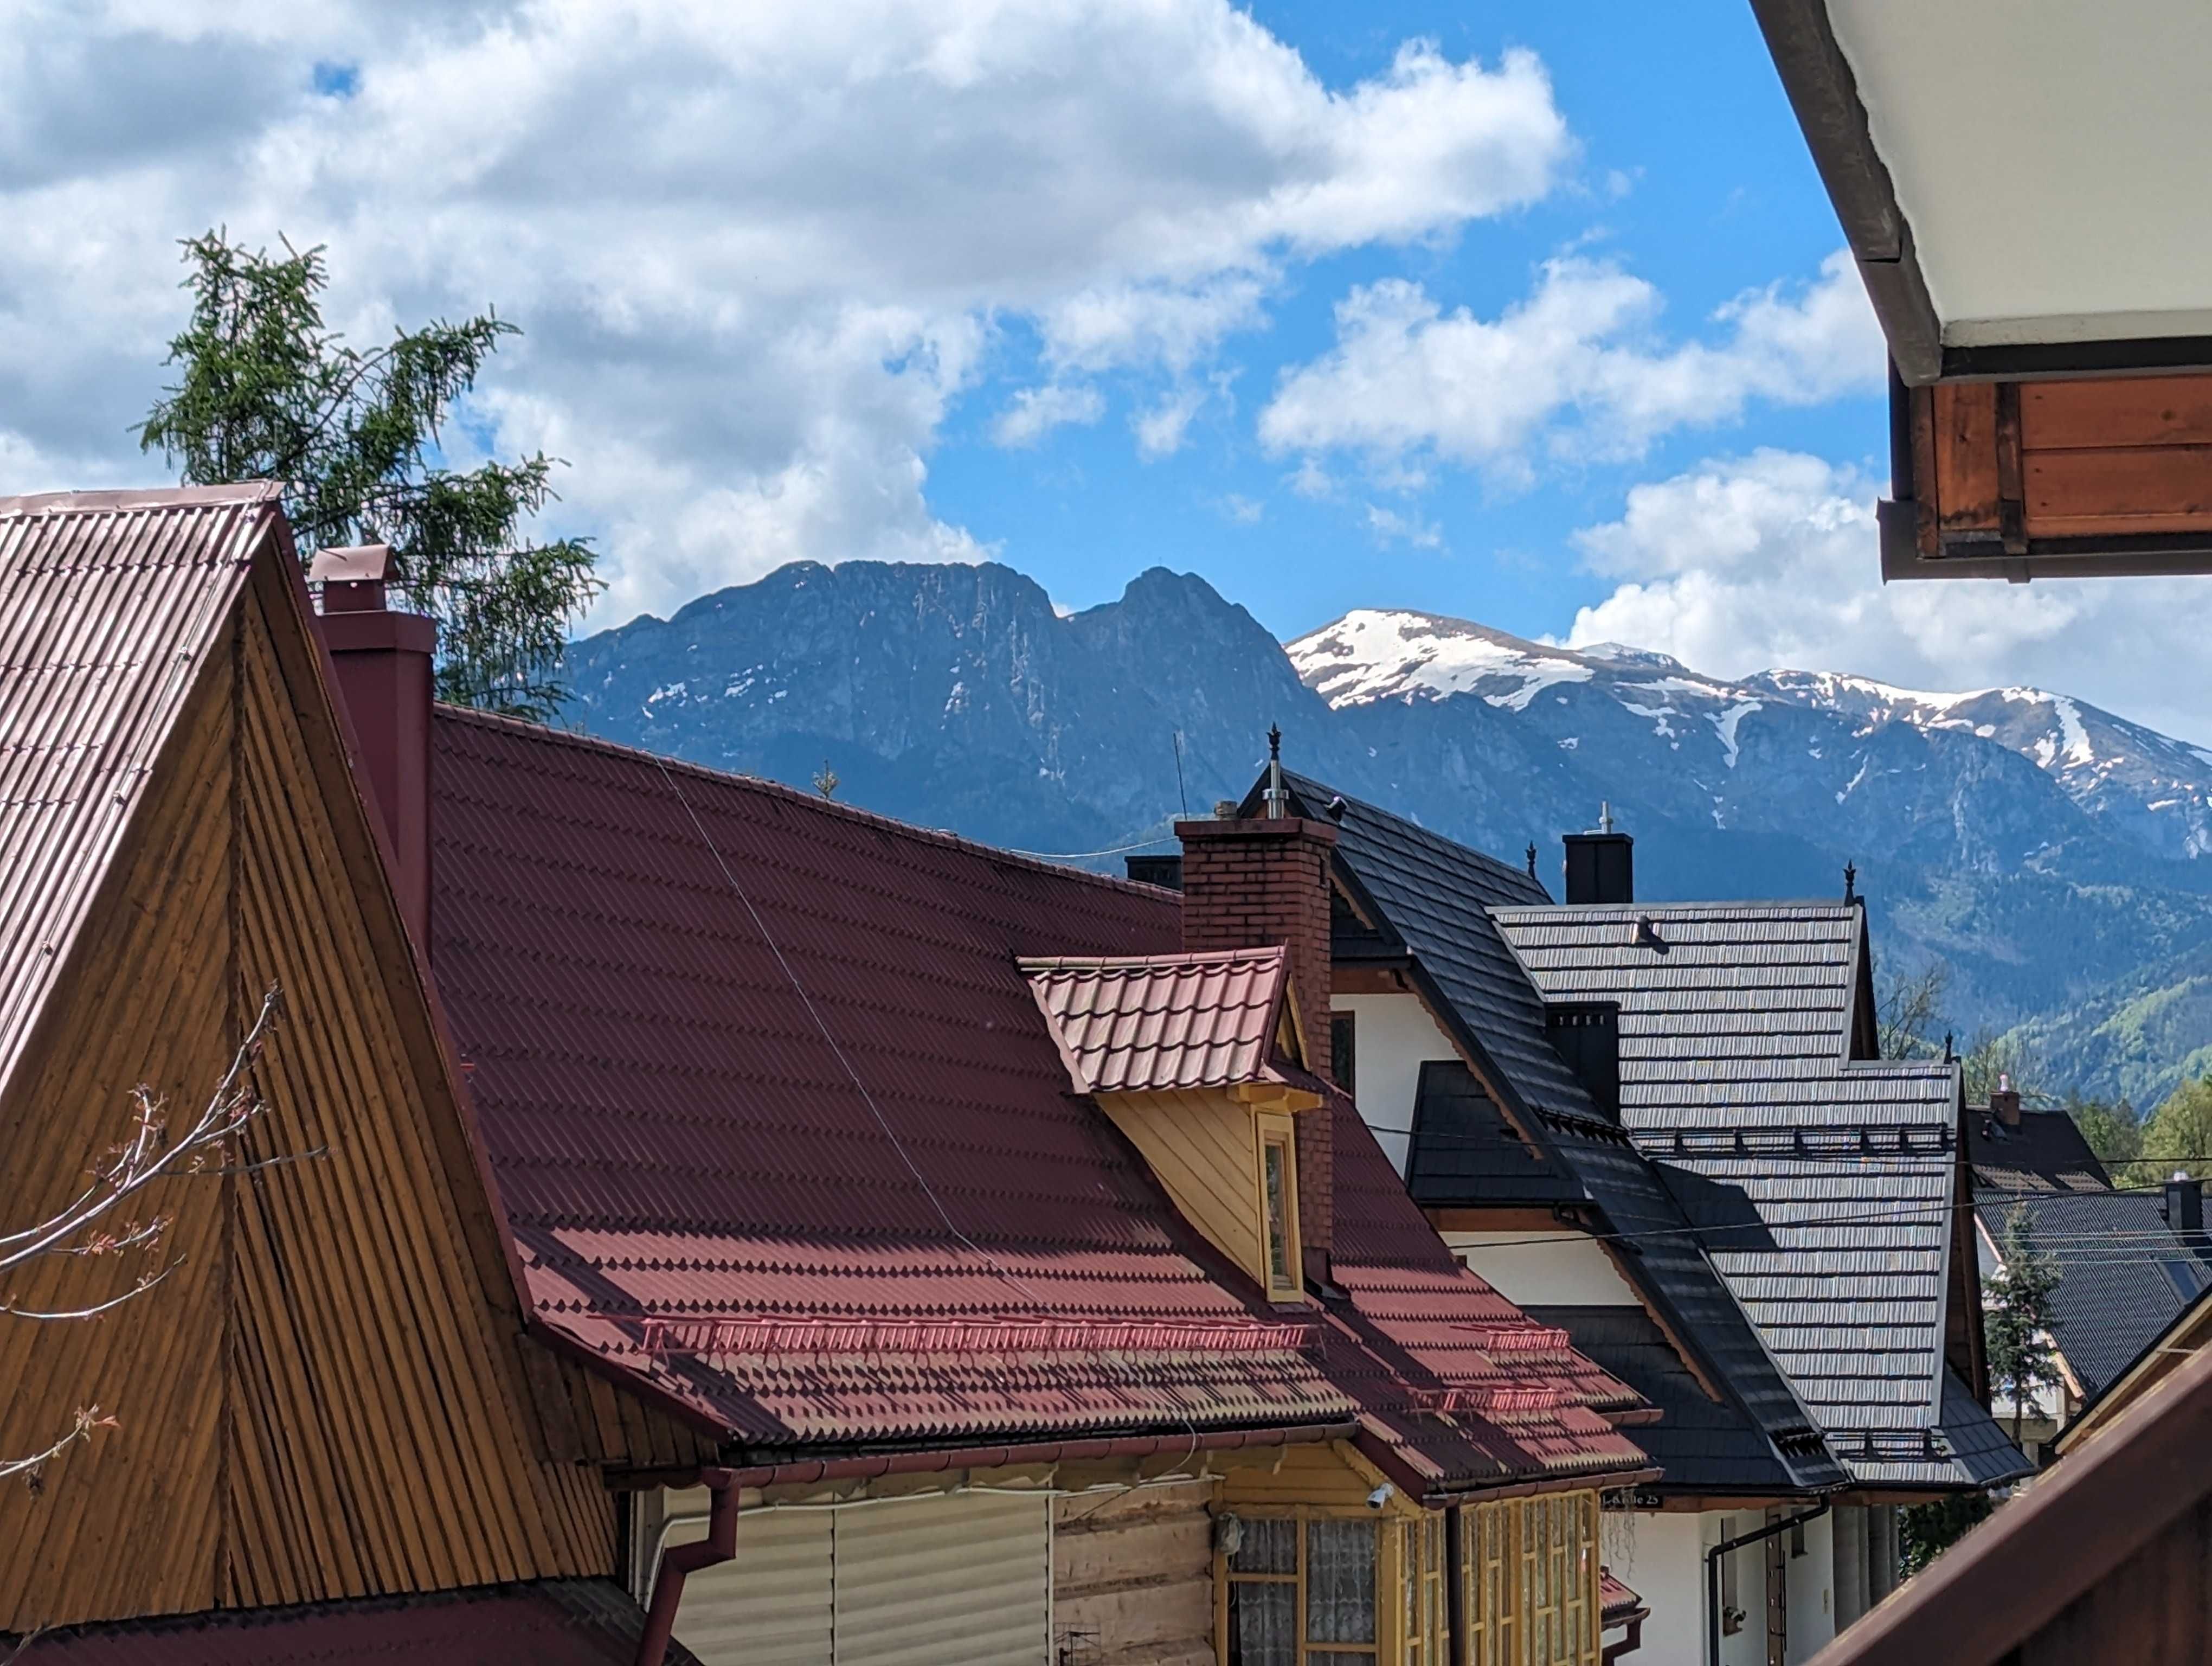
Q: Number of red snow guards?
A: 3